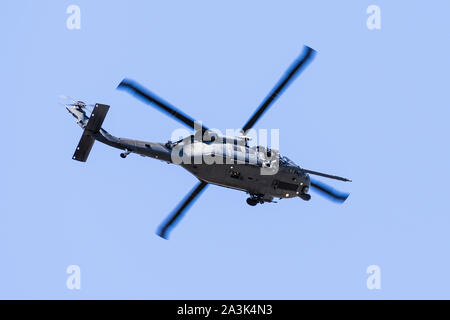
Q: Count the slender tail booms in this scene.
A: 1